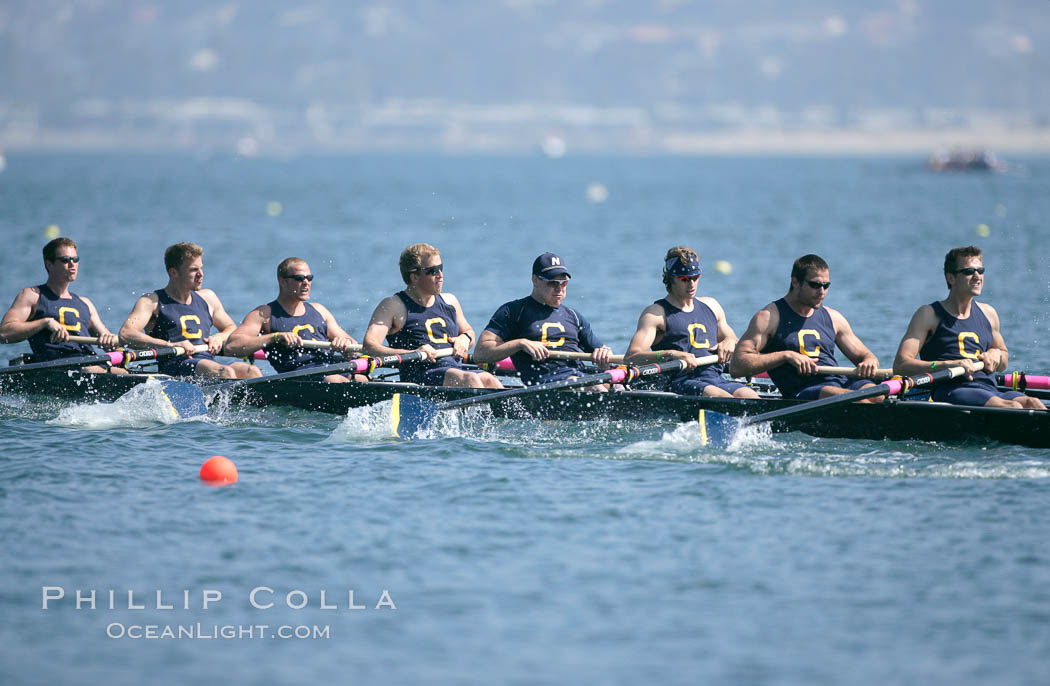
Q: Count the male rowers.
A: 8